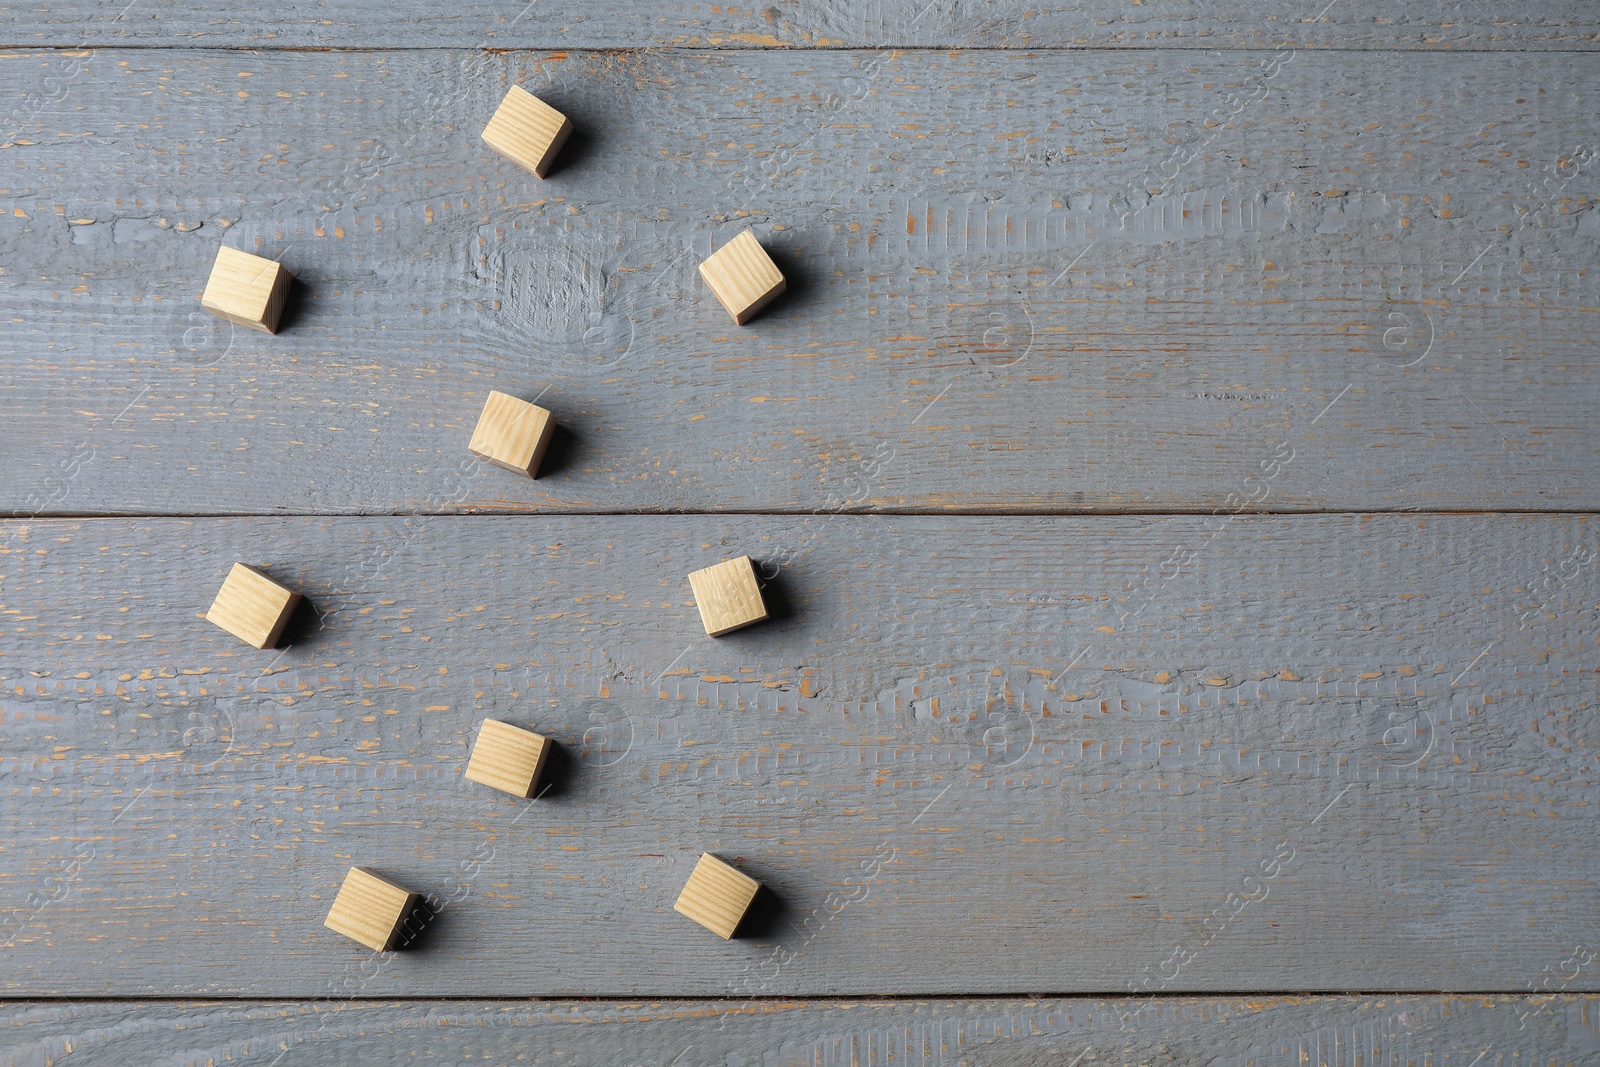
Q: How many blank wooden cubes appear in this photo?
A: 9